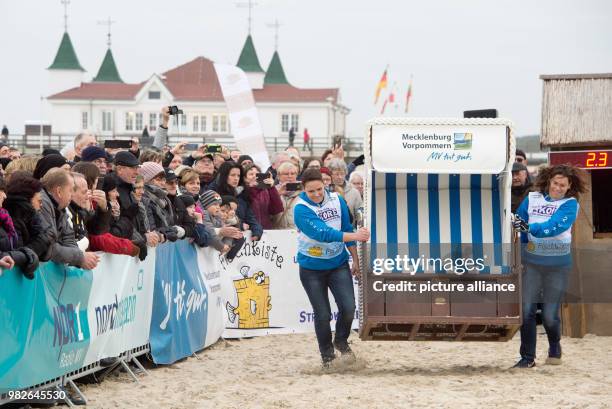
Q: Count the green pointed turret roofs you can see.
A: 4